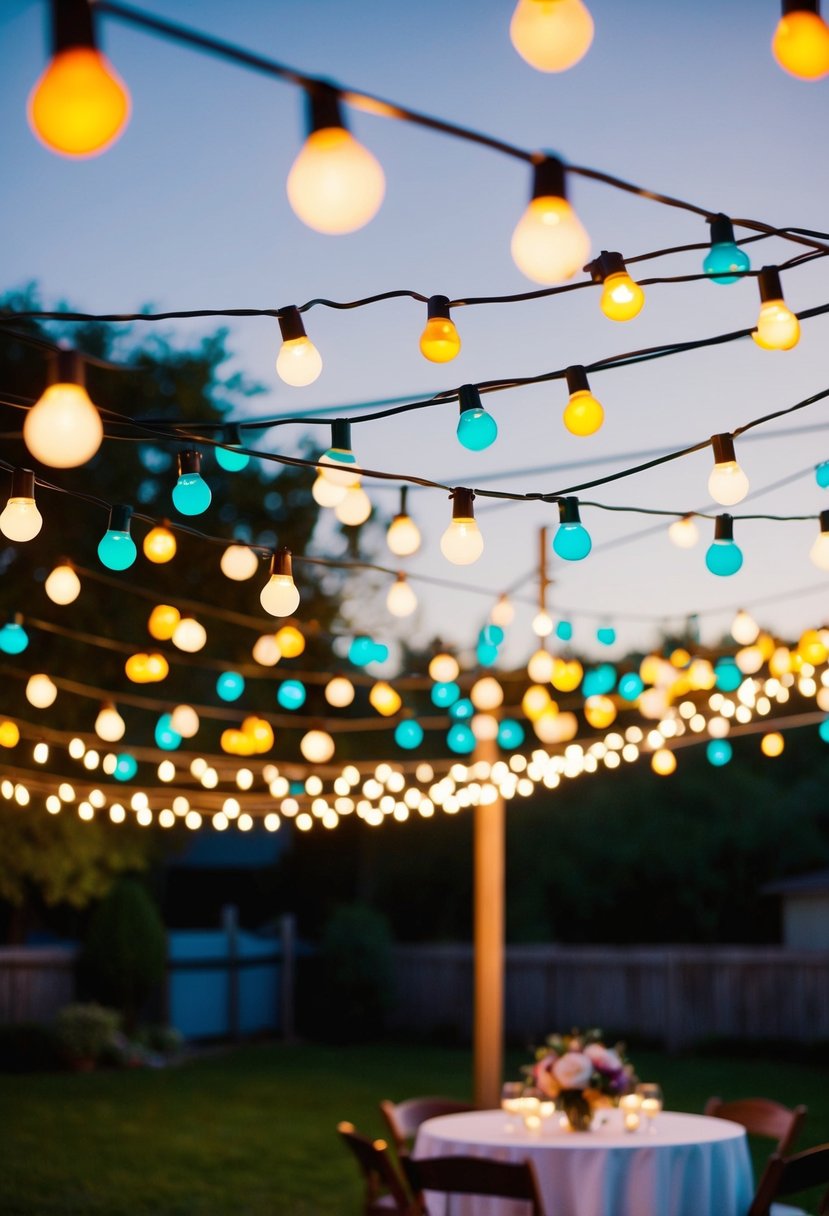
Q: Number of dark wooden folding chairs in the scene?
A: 5